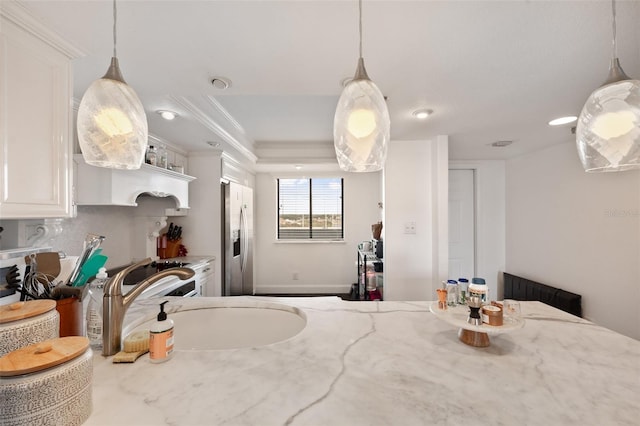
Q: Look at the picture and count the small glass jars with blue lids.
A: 2